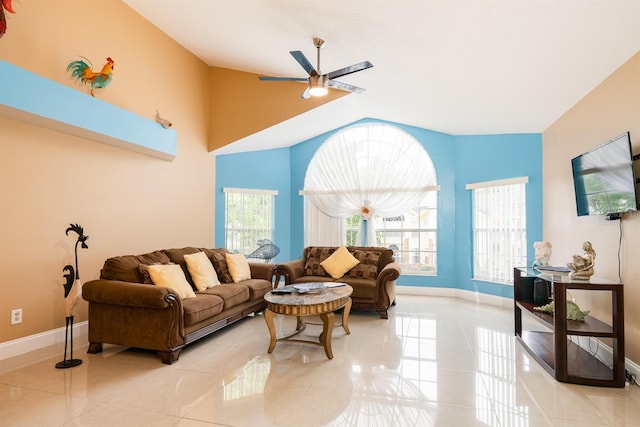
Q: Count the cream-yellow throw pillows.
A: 4